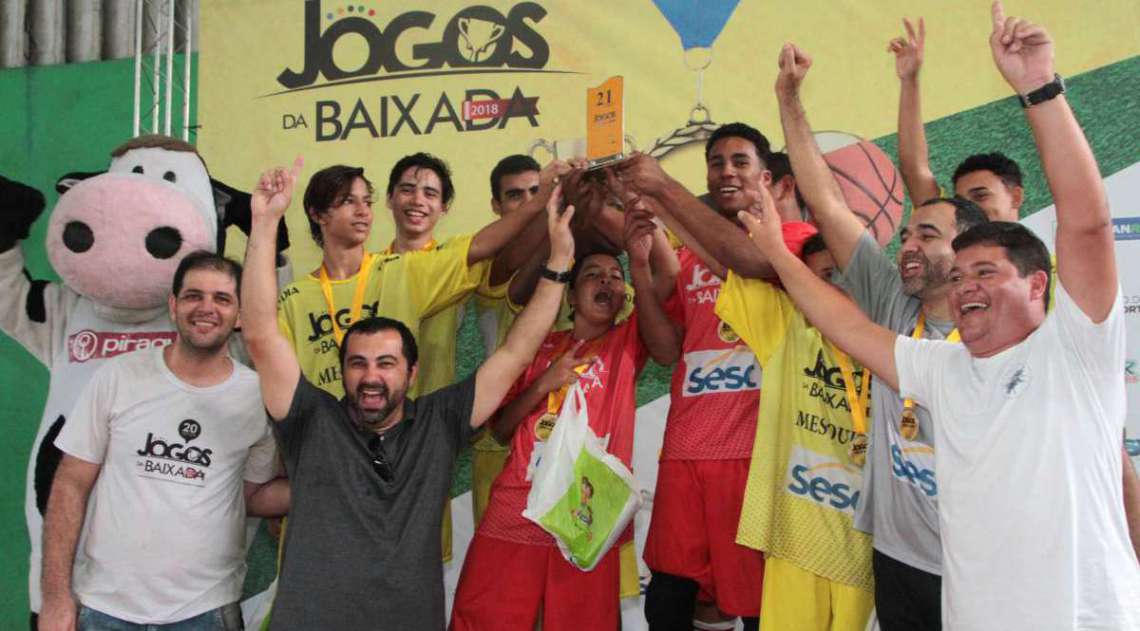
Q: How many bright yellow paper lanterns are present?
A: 0